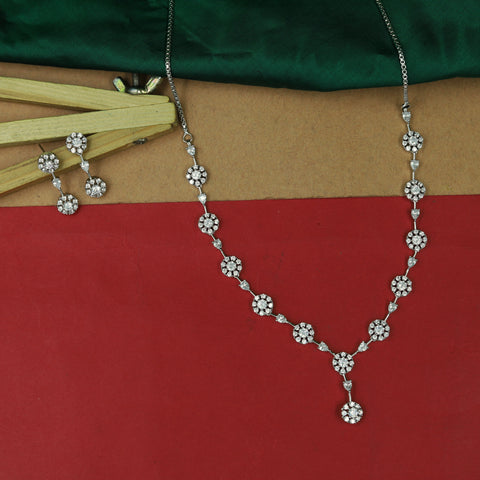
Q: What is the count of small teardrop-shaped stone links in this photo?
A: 15